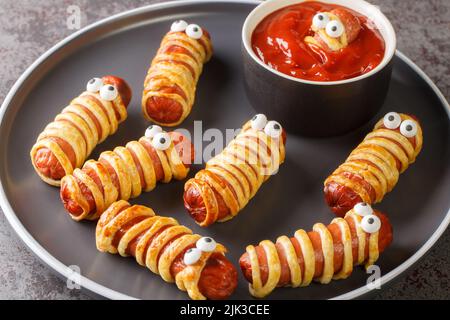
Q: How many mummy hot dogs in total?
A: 8